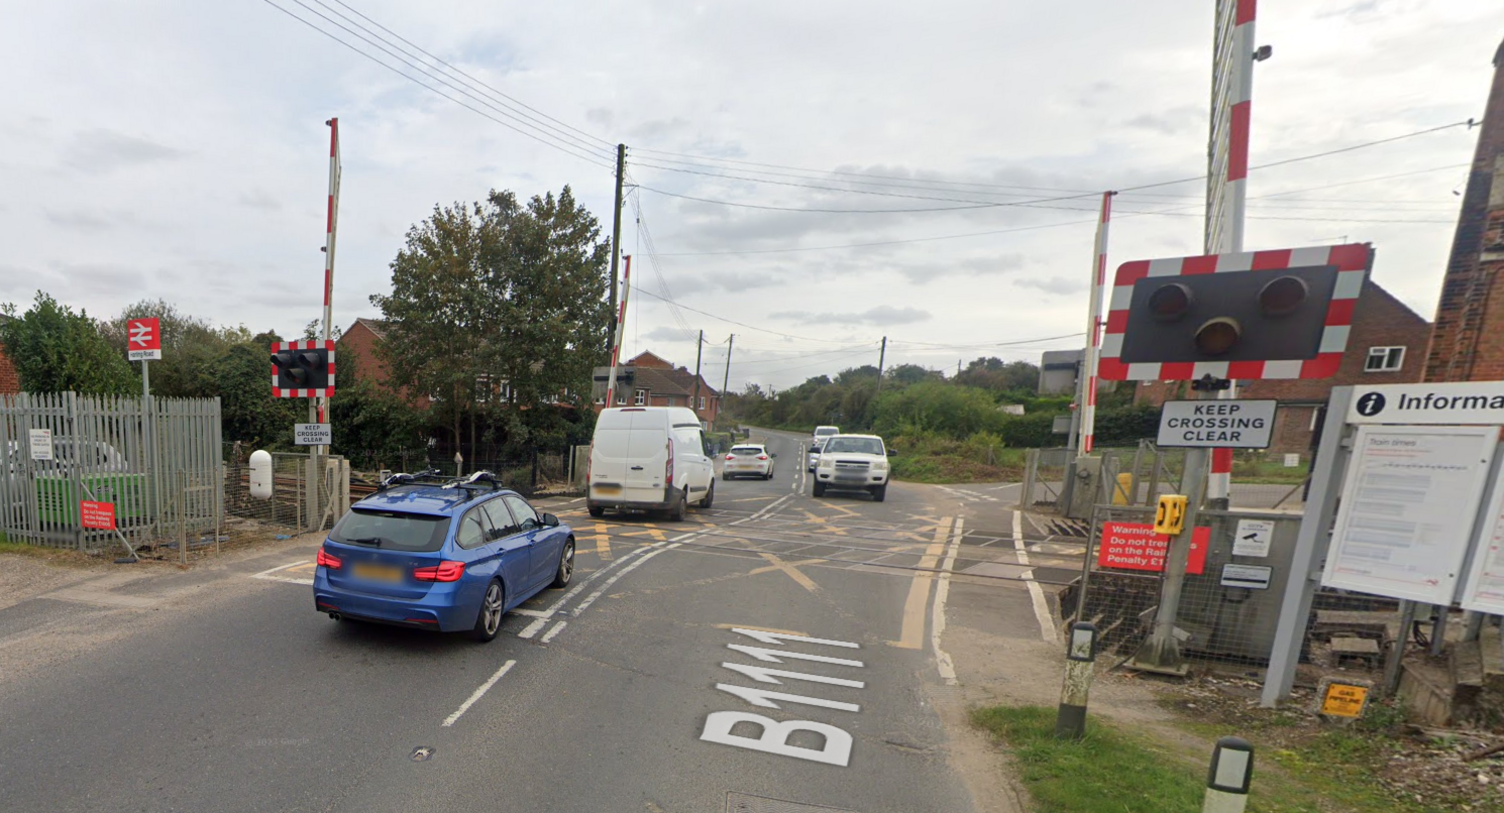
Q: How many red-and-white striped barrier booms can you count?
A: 4